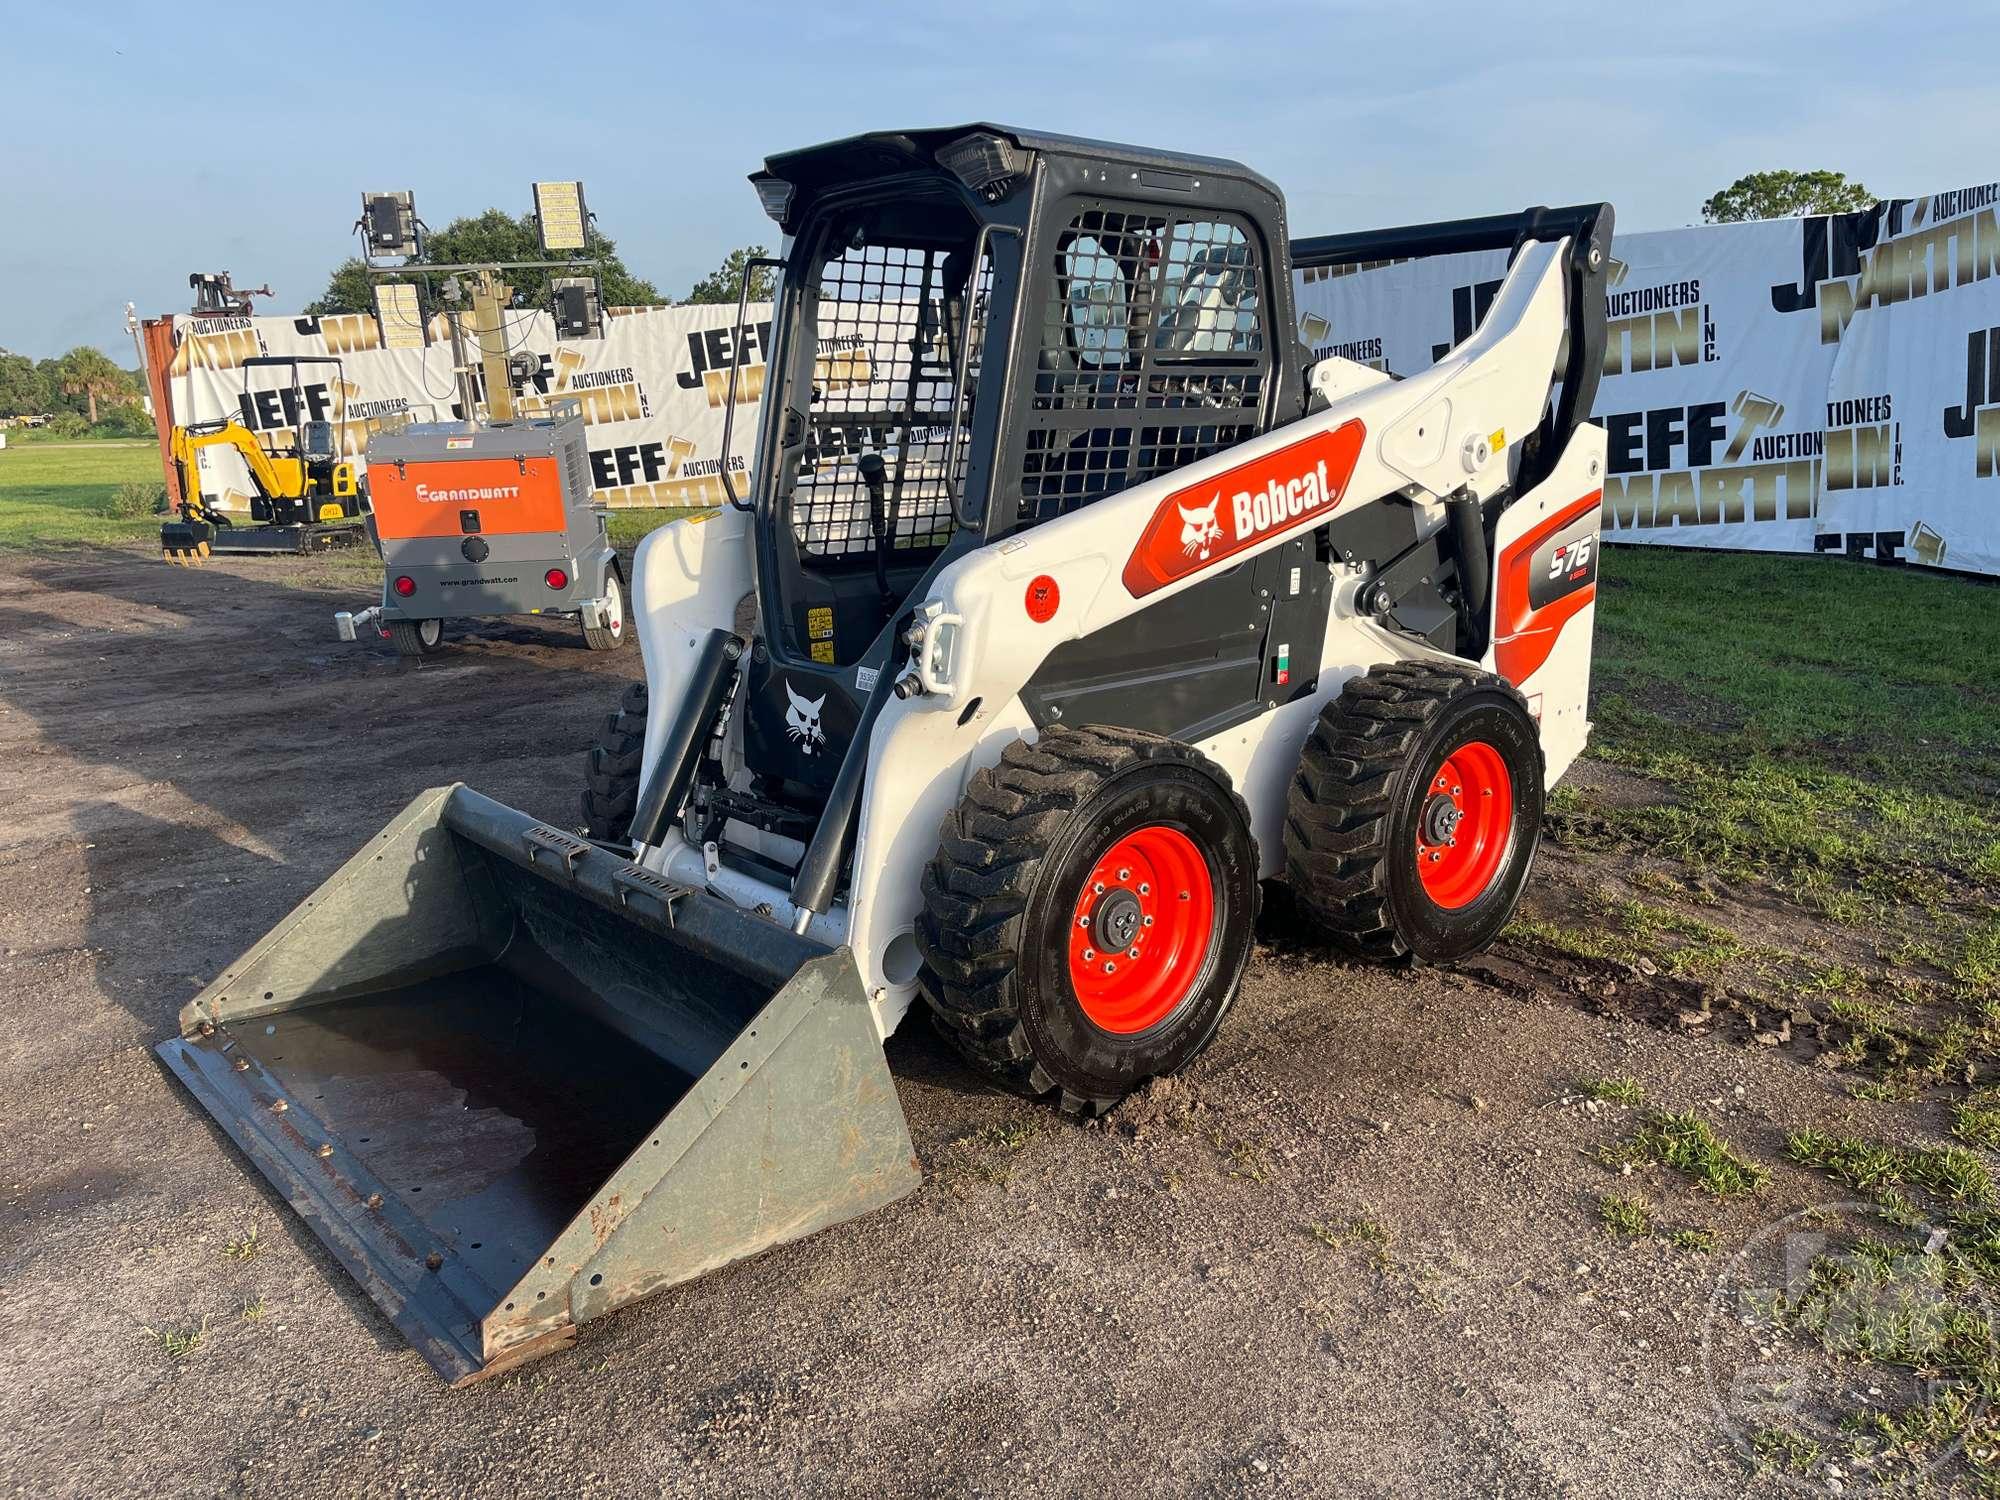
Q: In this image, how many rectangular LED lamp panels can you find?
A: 4